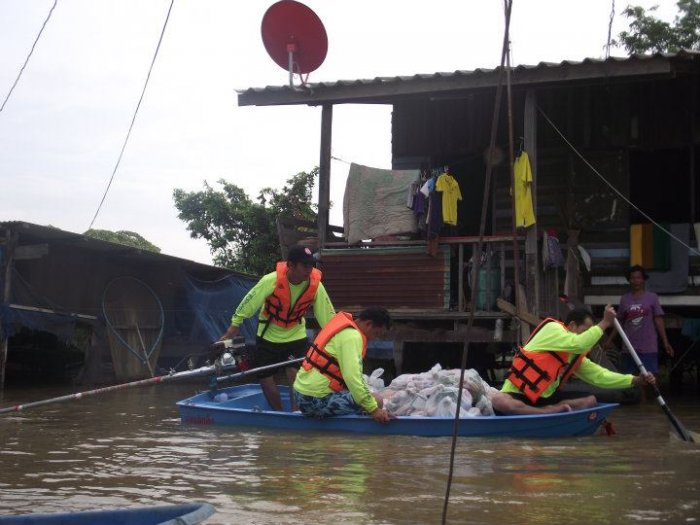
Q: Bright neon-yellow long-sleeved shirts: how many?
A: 3